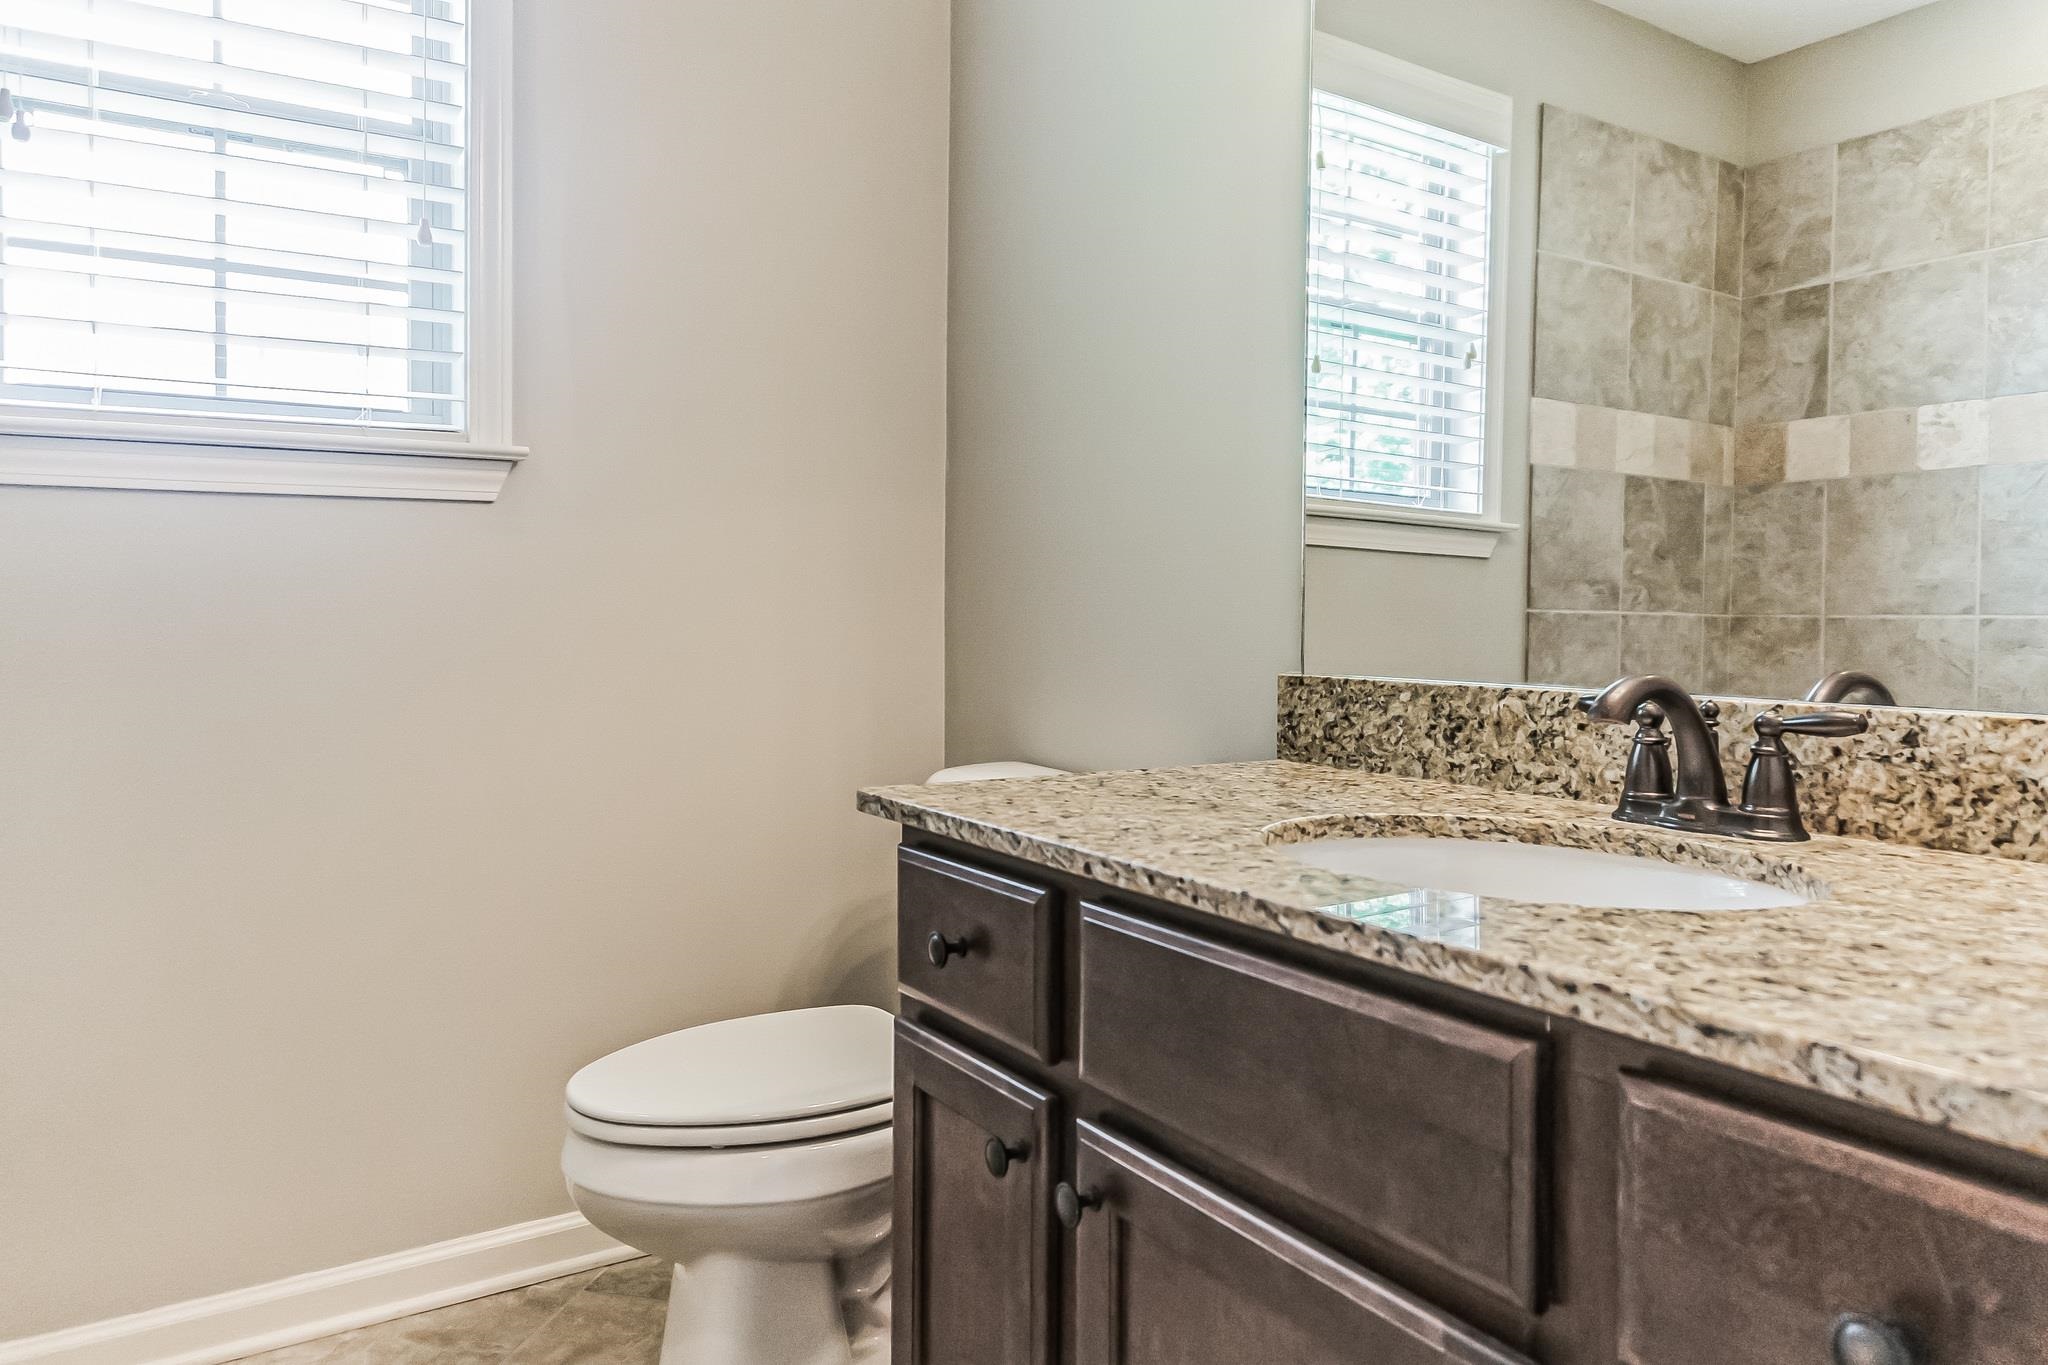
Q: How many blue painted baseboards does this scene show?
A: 0